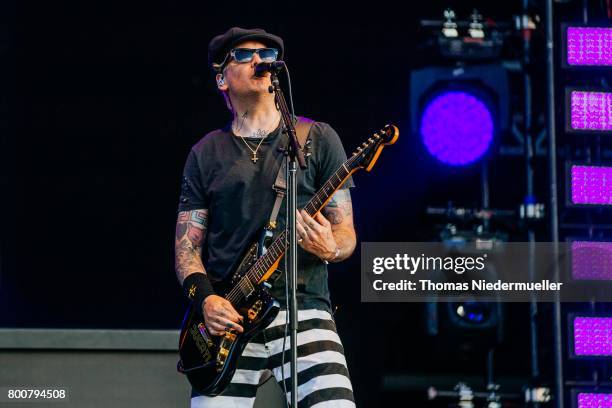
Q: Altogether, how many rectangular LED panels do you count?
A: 6